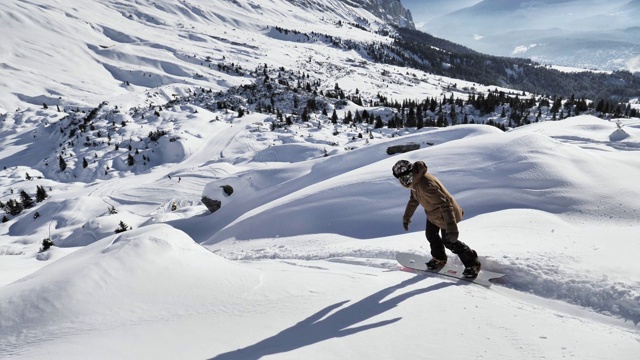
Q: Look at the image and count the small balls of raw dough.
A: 0